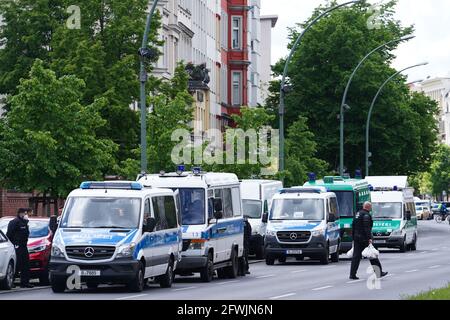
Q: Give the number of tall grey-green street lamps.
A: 4